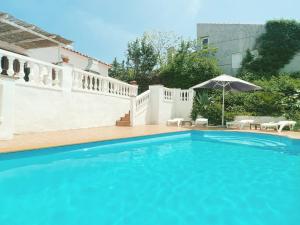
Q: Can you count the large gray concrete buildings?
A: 1